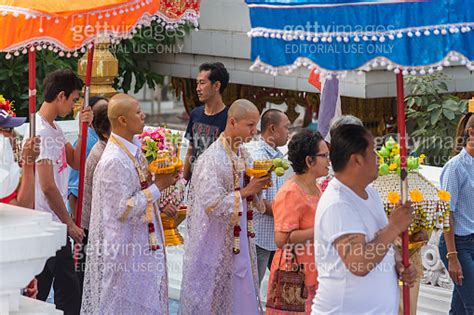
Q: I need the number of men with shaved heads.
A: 2